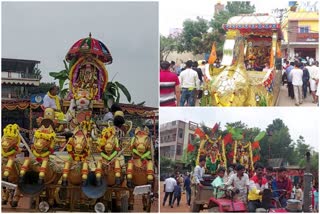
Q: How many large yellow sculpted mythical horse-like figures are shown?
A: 5